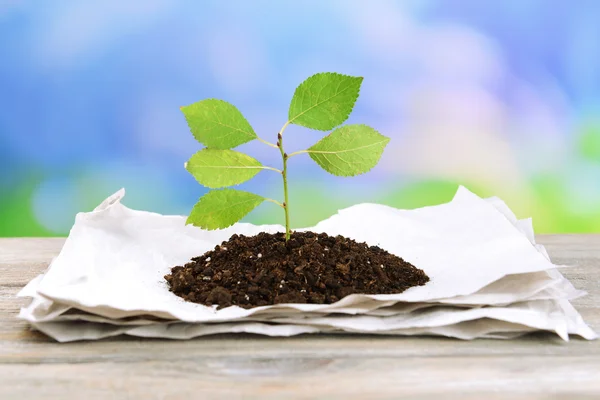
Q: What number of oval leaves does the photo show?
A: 5